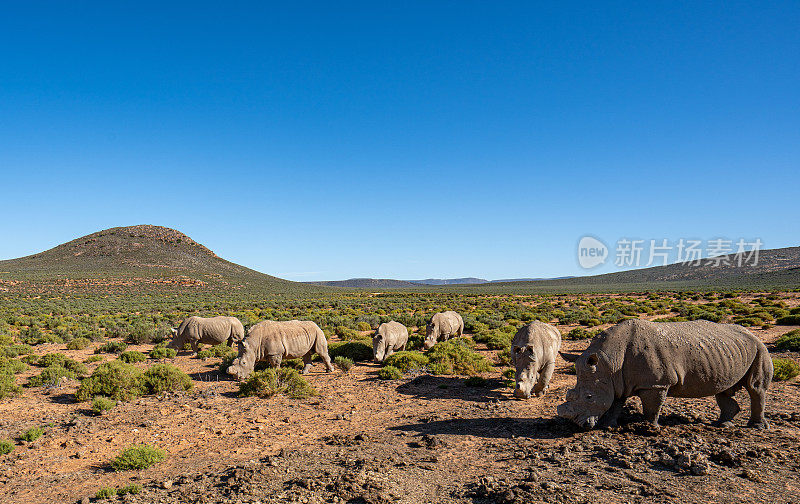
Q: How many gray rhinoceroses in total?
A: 6